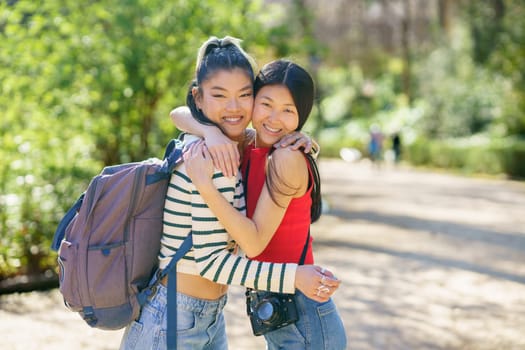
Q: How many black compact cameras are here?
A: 1